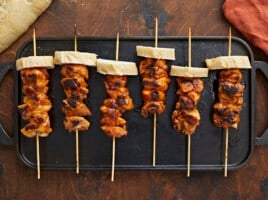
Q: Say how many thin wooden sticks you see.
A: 6